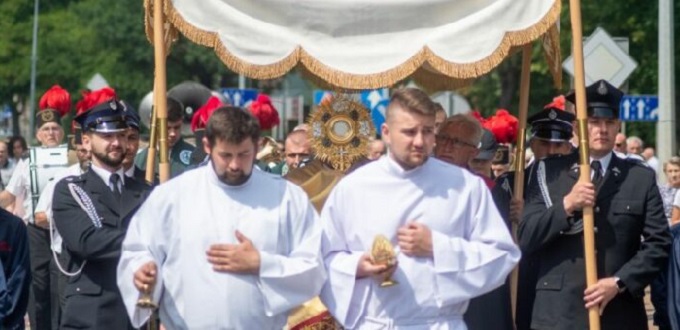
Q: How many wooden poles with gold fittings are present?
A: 4